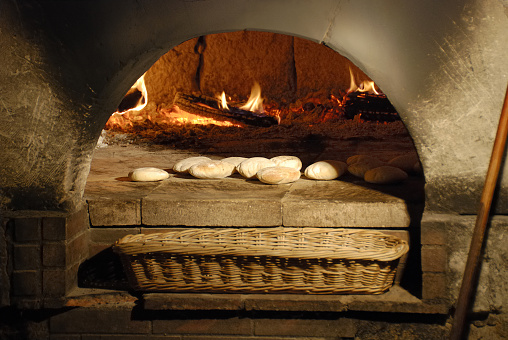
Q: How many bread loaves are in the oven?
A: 12